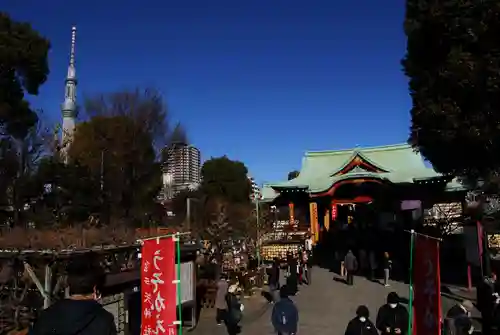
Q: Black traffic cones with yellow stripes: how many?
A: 0